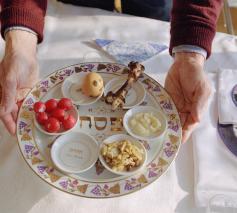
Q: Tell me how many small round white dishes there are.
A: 6